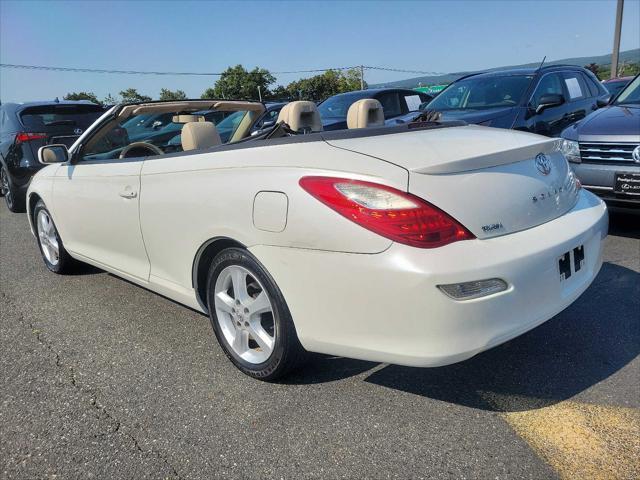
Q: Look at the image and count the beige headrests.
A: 3